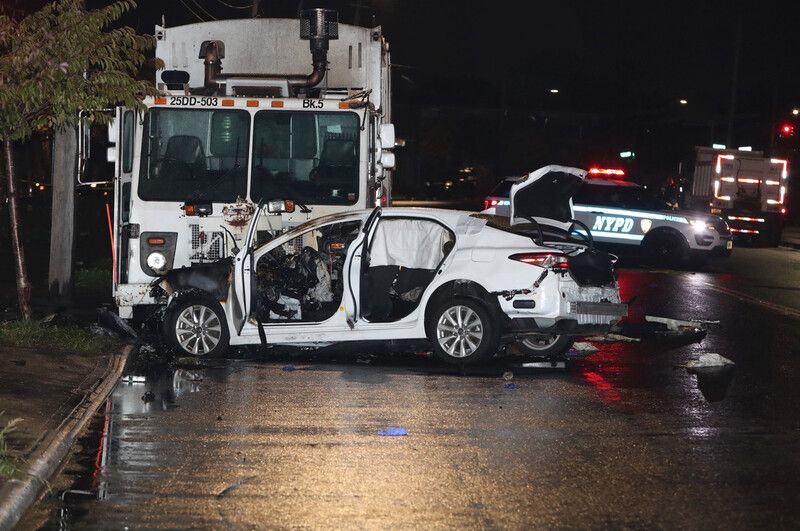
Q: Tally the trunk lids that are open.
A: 1